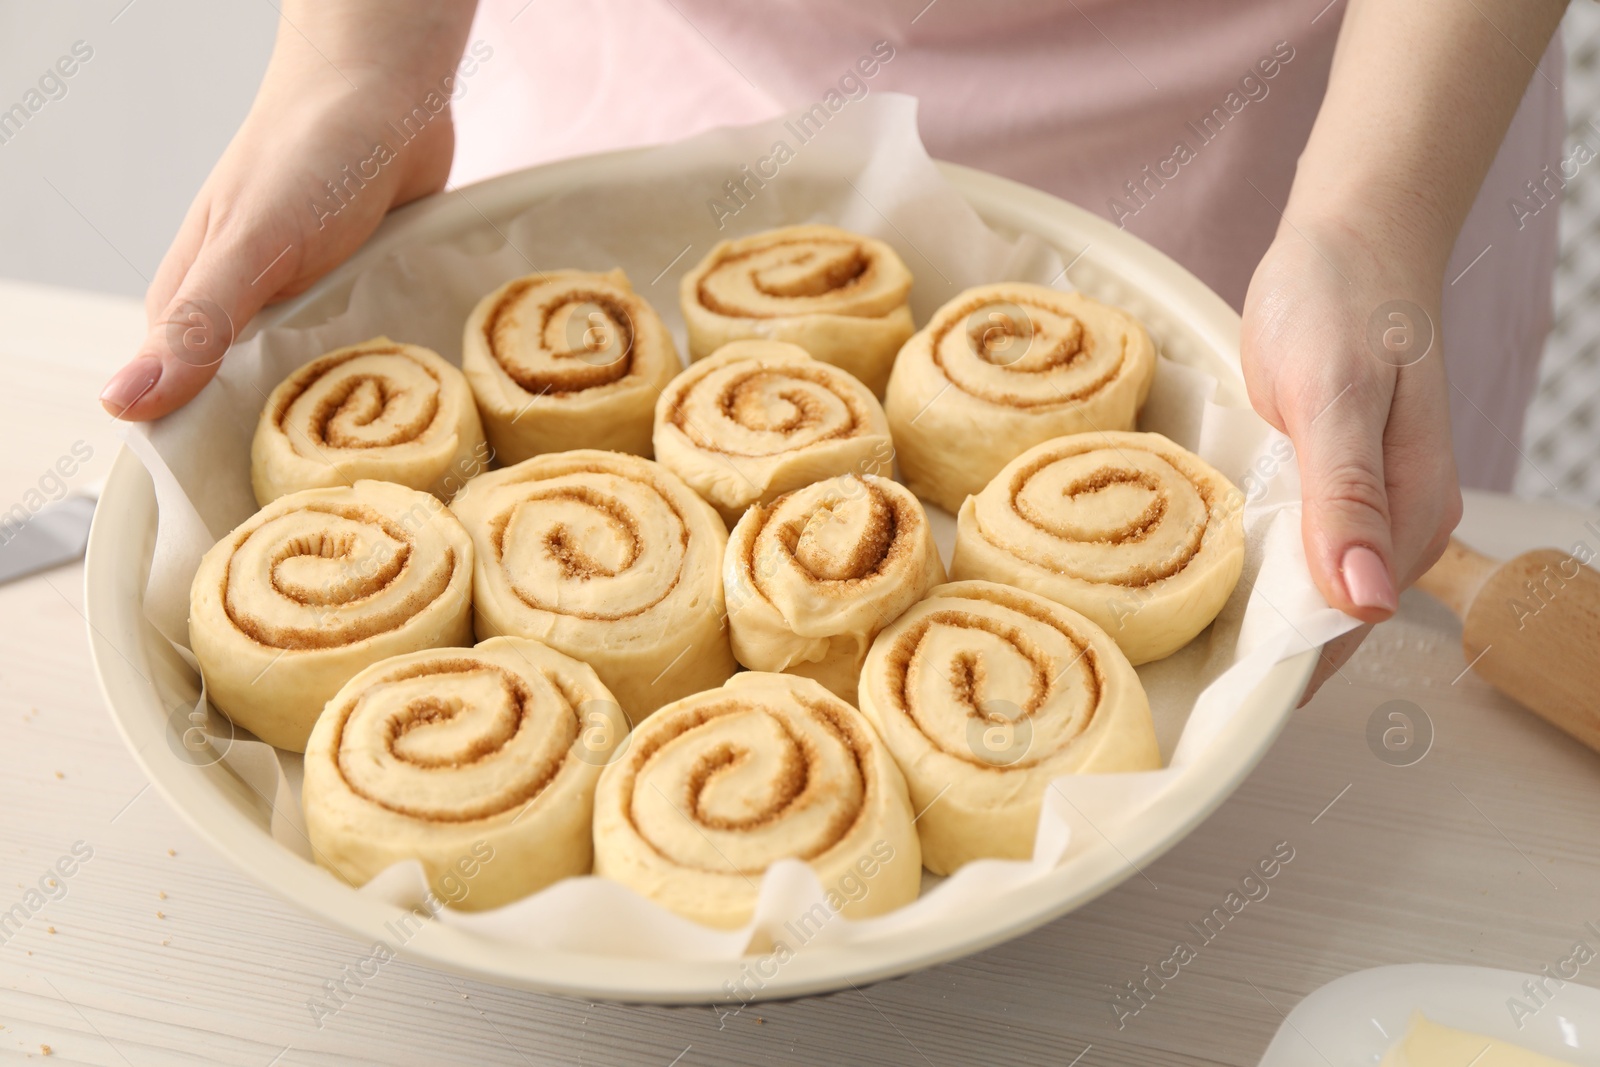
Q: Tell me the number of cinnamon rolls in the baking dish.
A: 12